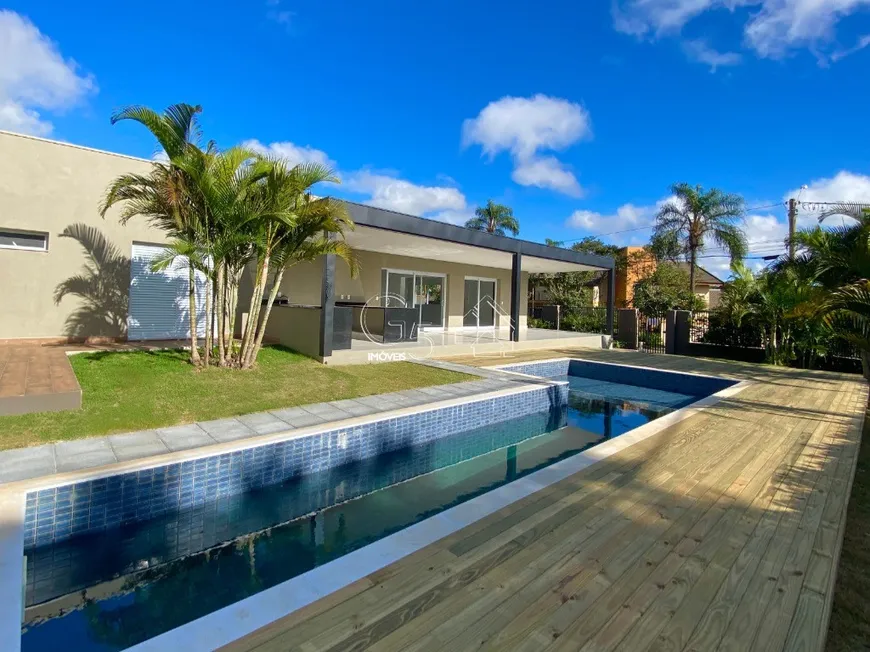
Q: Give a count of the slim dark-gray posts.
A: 3